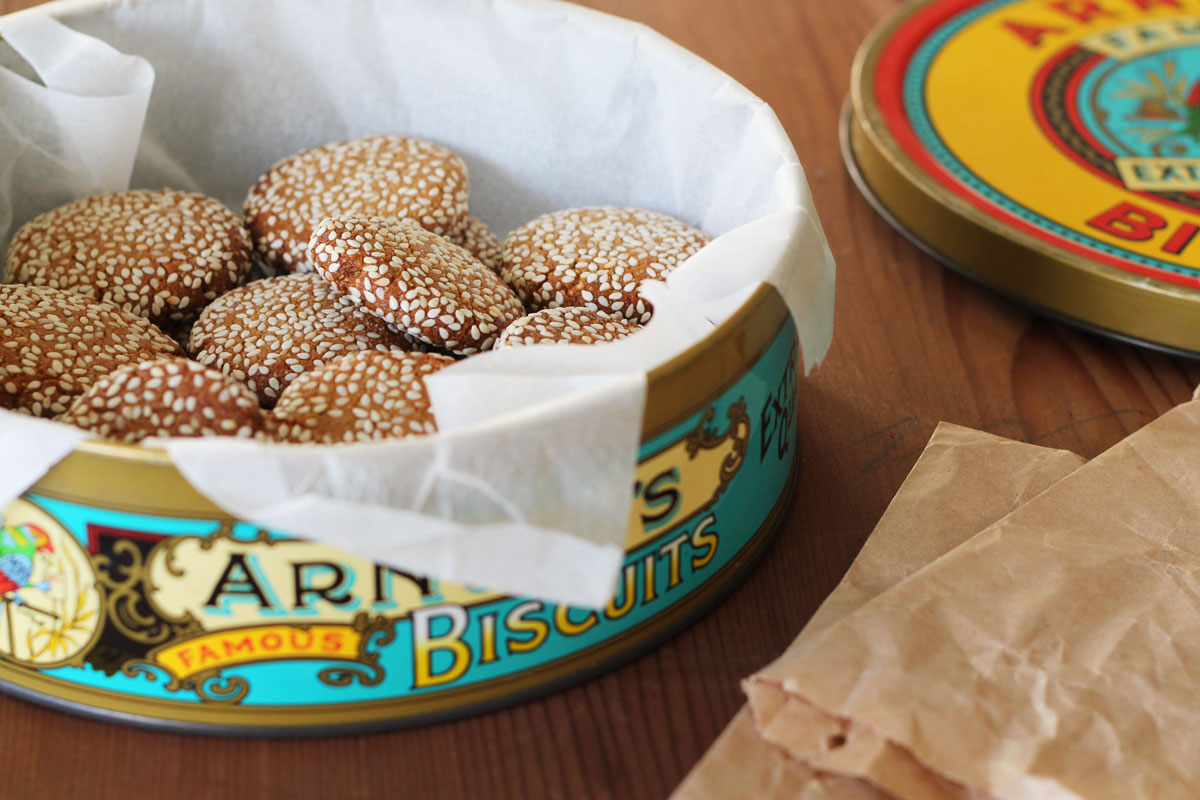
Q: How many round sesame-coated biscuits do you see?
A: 10